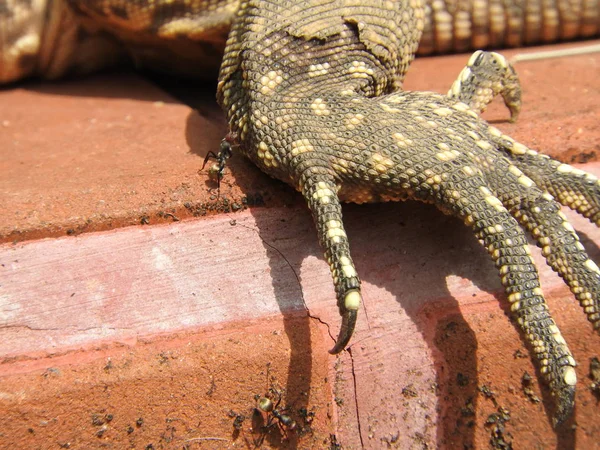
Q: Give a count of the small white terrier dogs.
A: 0